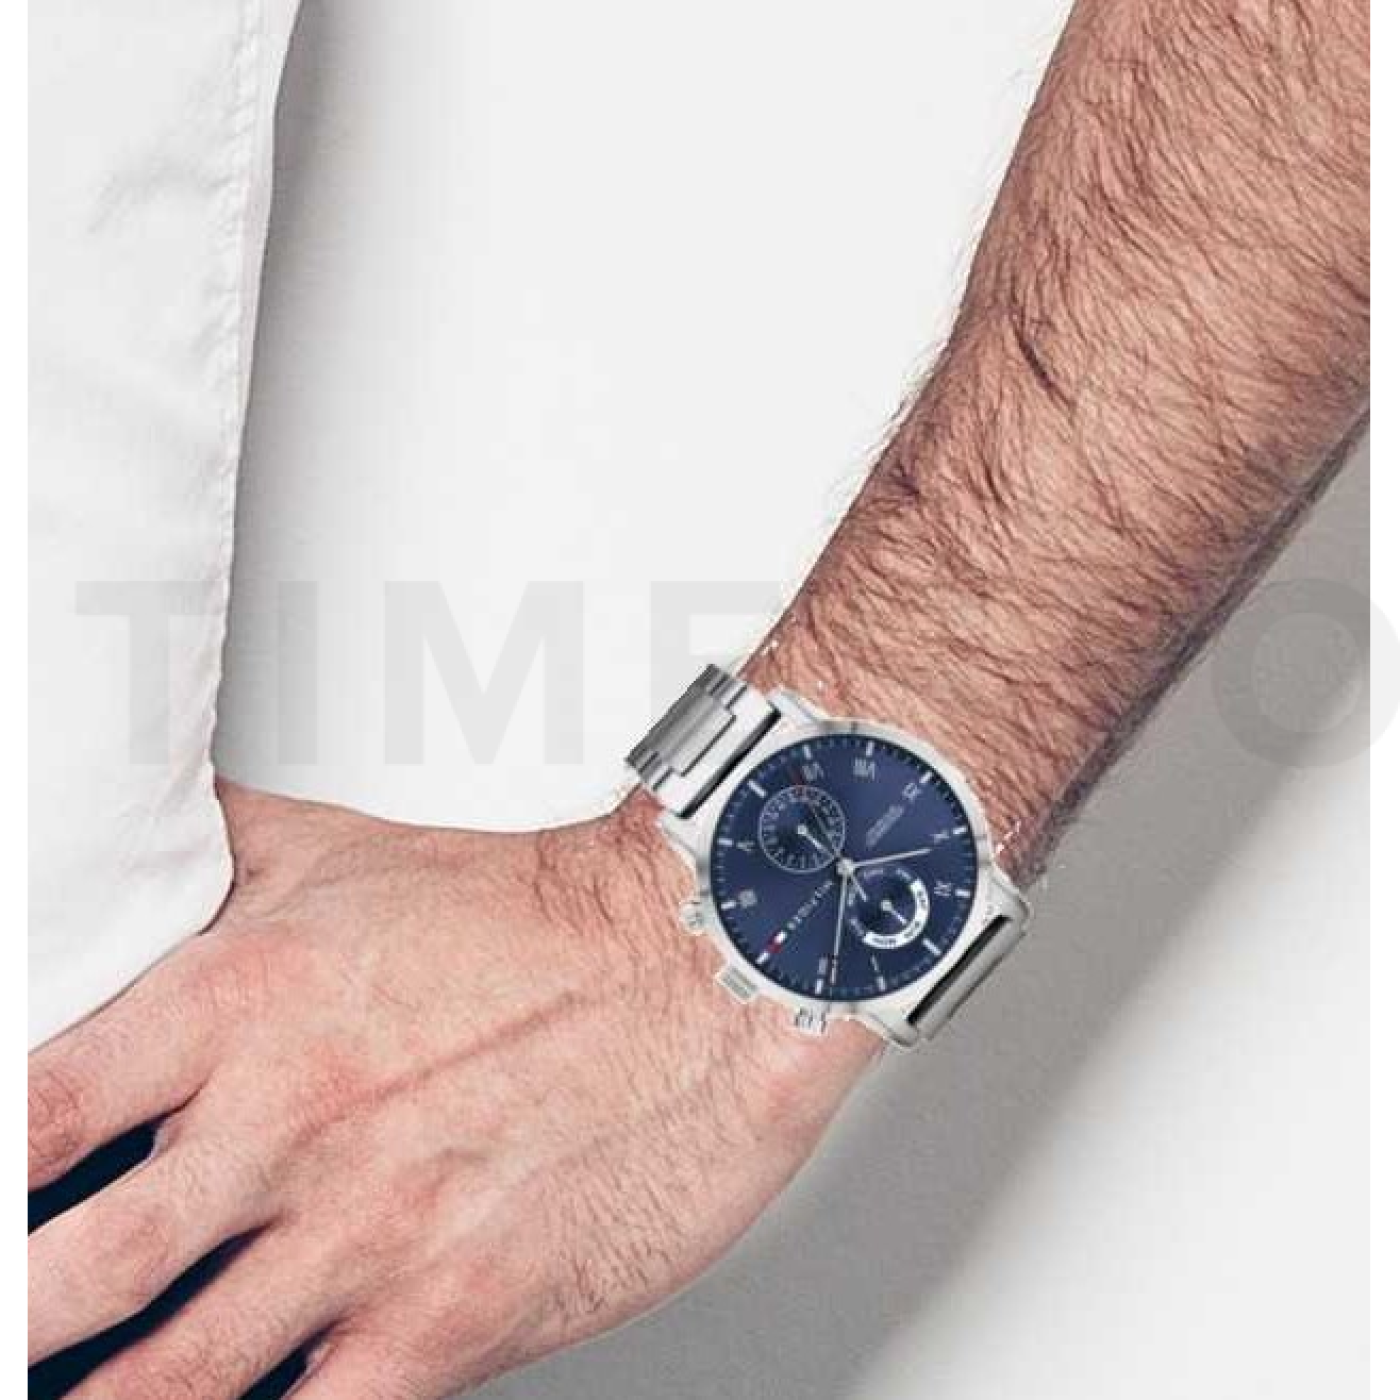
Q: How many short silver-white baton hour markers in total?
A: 12